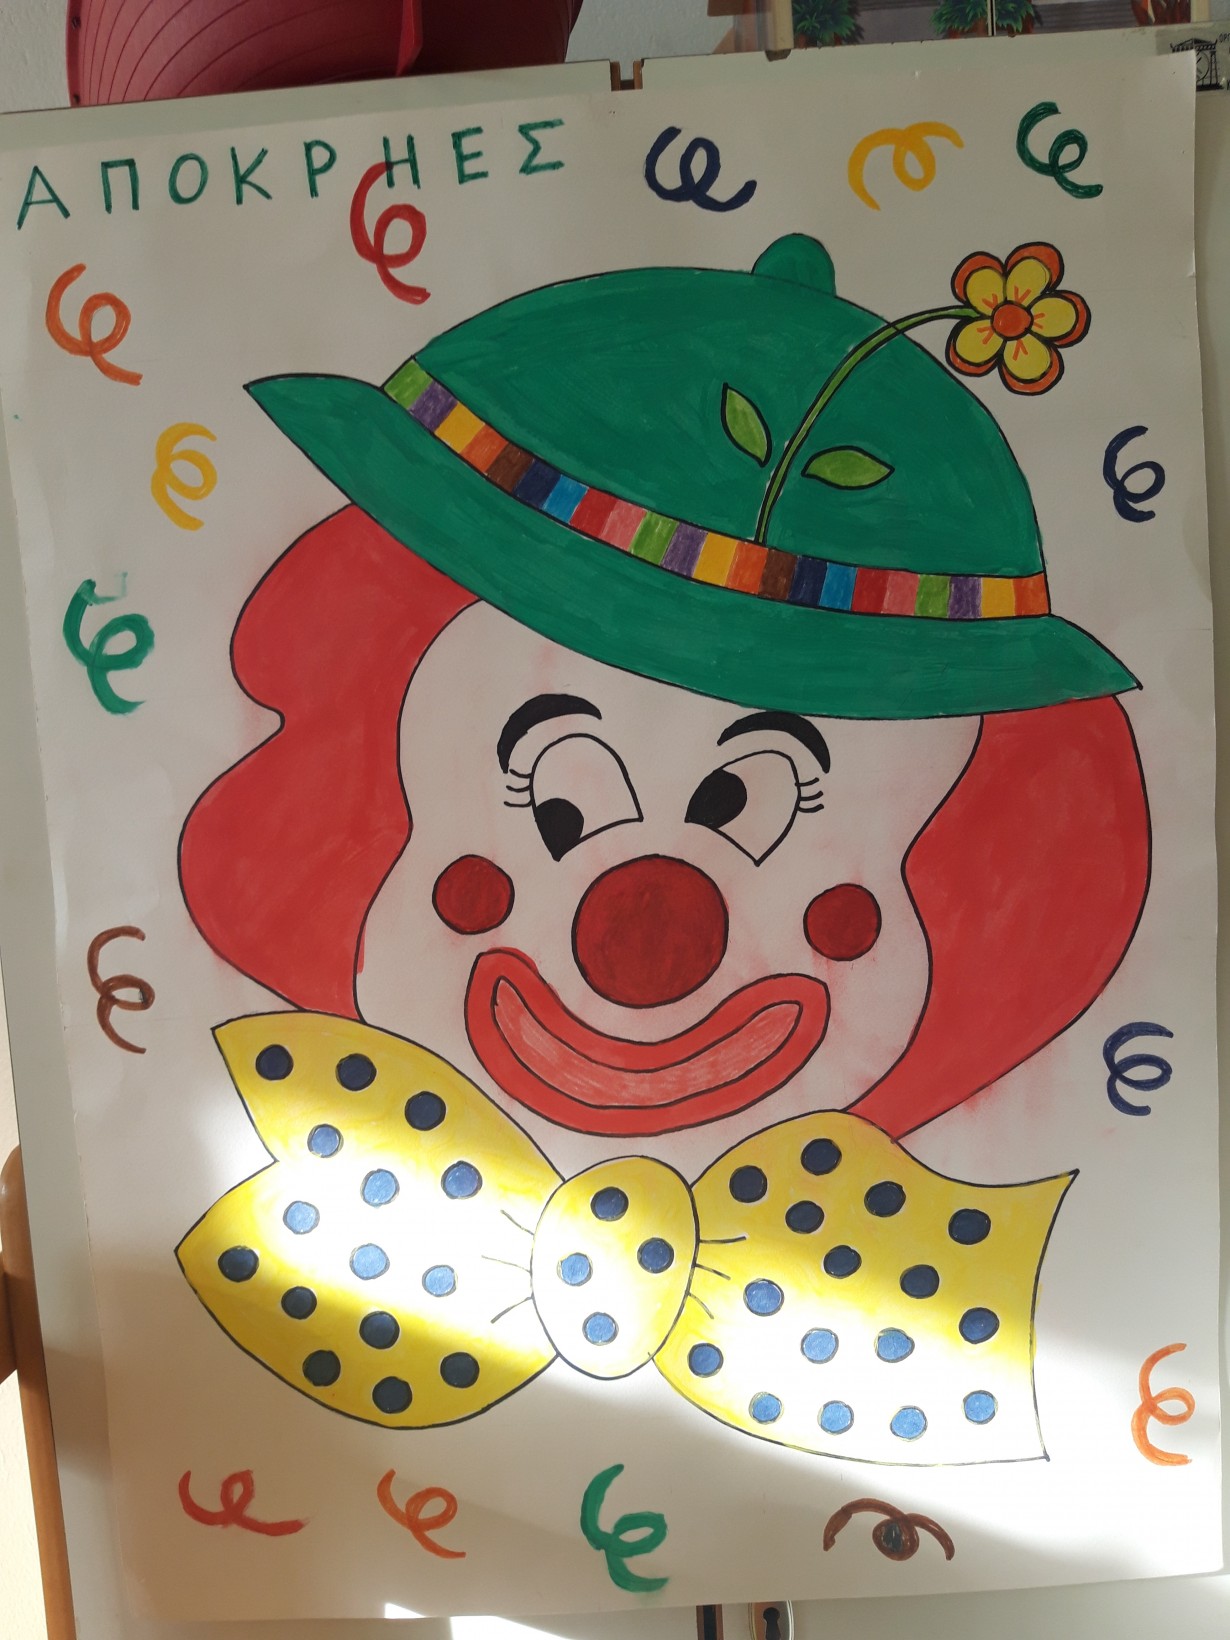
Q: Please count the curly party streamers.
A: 15